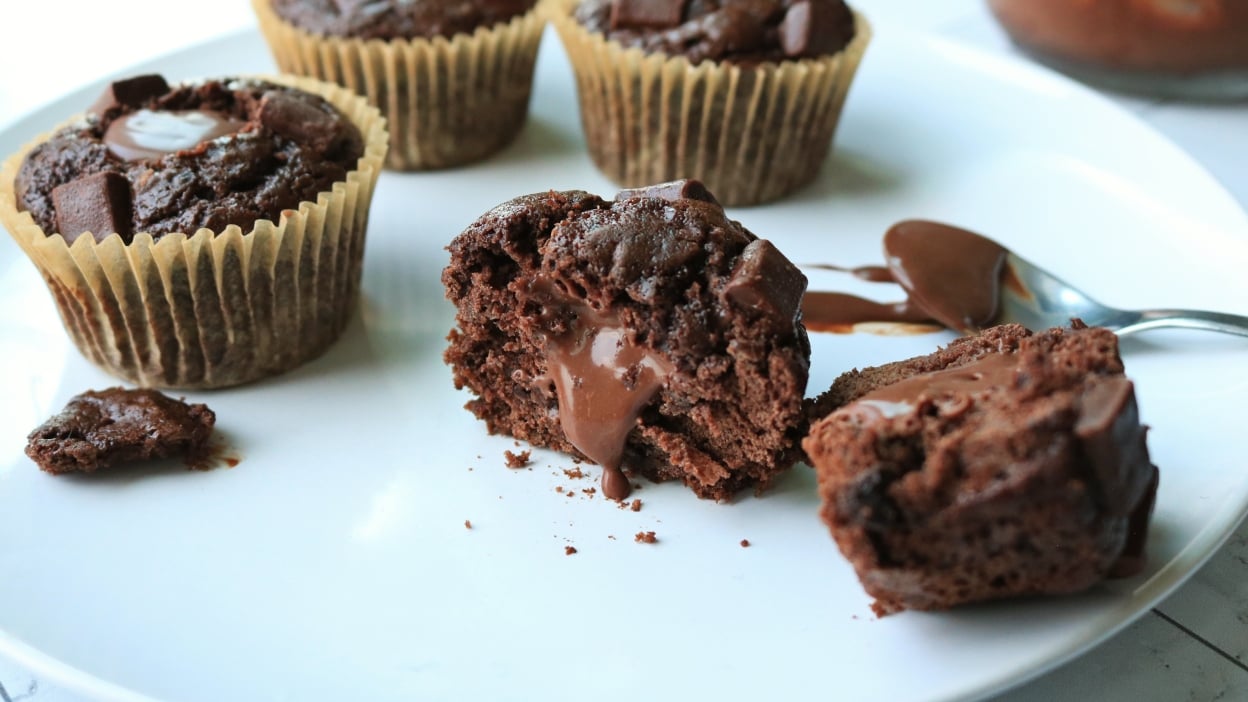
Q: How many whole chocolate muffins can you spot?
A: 3